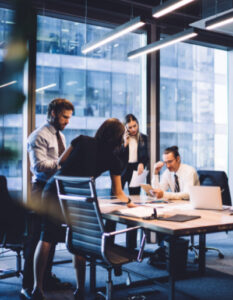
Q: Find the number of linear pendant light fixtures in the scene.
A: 4